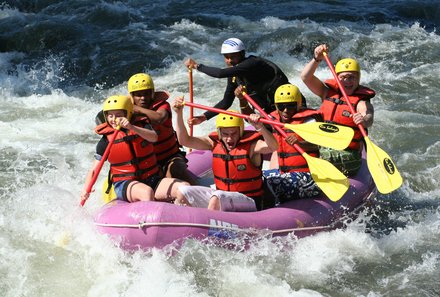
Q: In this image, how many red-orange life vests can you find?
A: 5